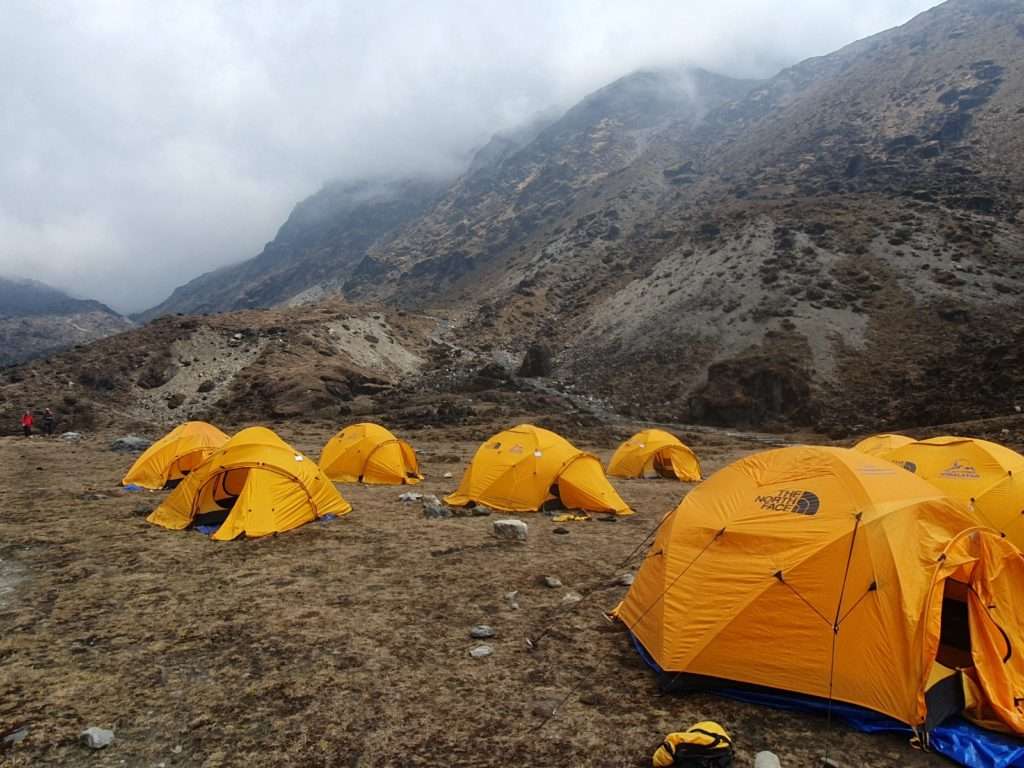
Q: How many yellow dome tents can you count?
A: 8